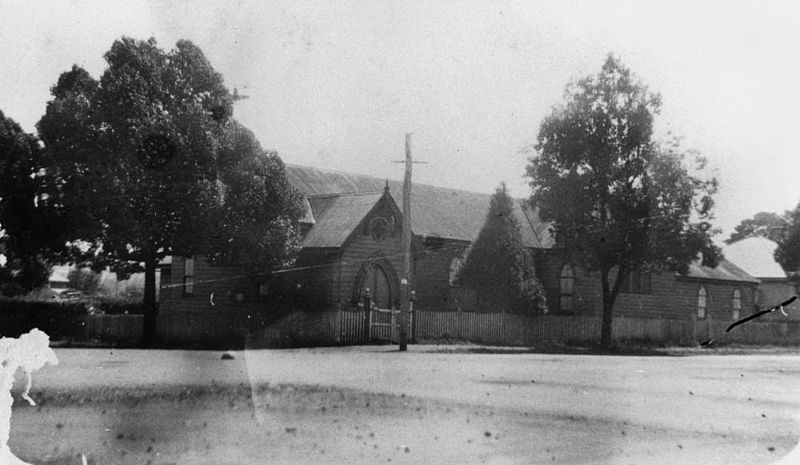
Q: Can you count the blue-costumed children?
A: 0